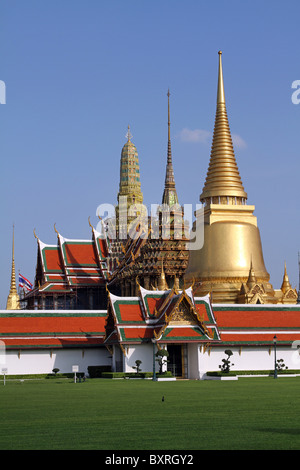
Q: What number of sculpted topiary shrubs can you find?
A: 5